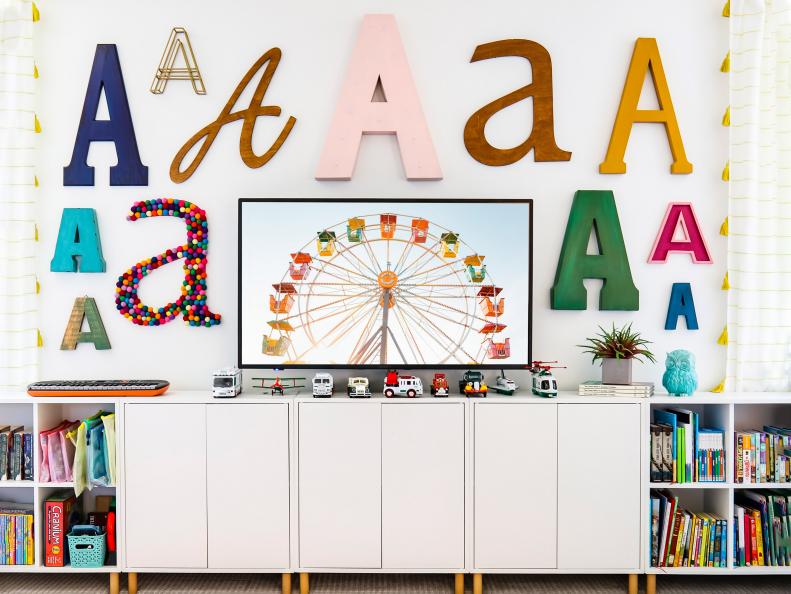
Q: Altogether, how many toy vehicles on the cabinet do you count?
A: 9